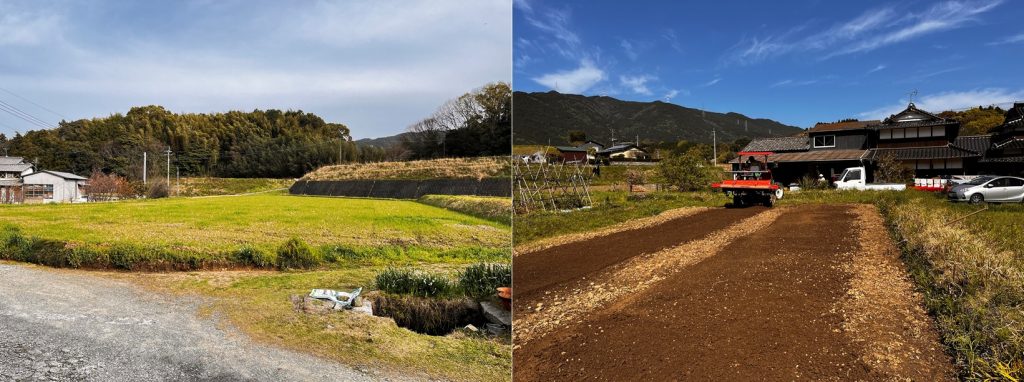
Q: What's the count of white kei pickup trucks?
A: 1